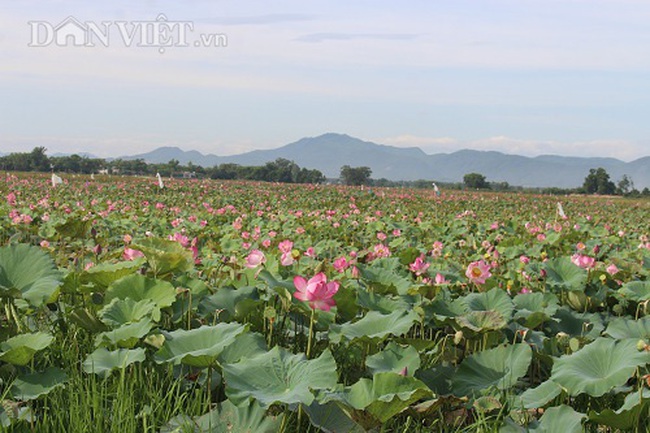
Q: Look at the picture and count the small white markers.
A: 4